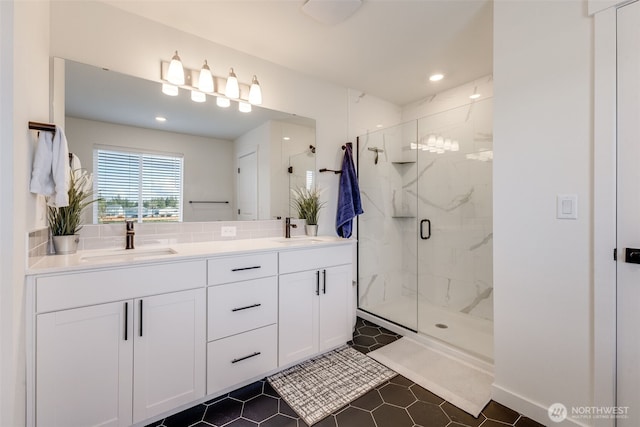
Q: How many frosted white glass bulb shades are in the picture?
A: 4